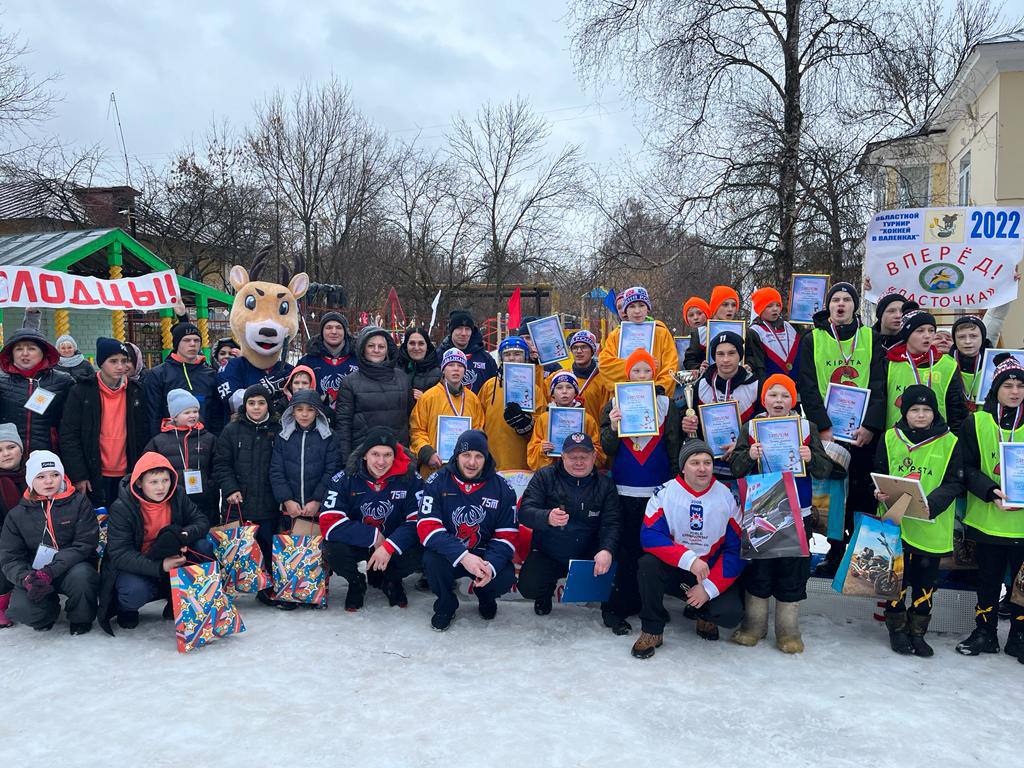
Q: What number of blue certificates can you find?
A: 14